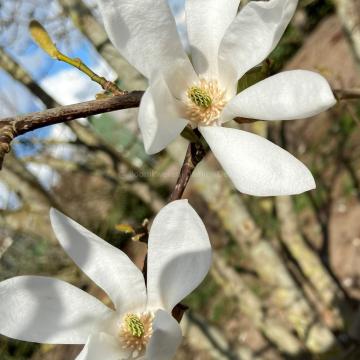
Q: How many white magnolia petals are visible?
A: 11